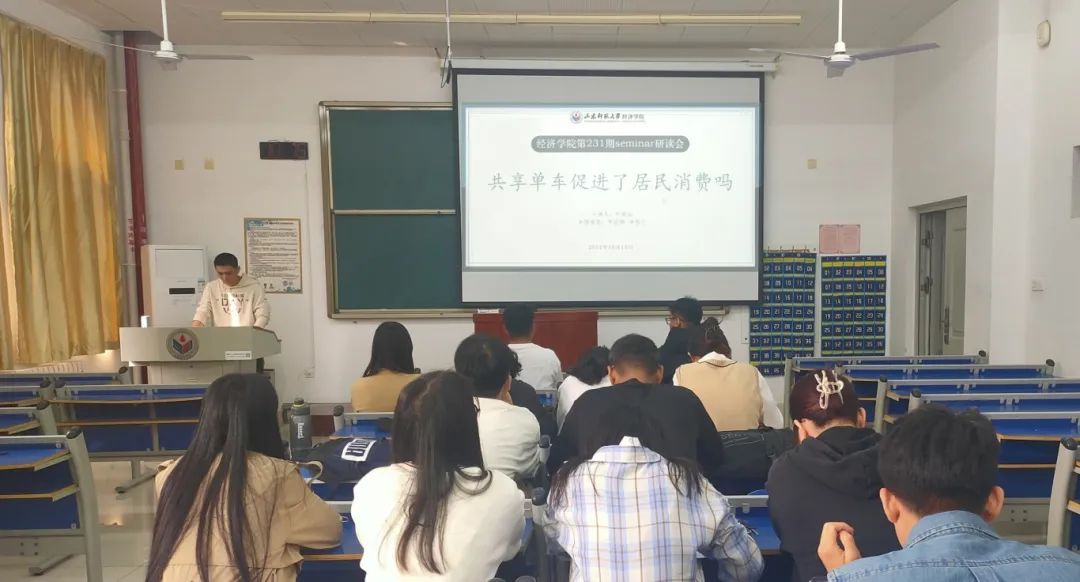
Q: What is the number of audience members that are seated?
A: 13